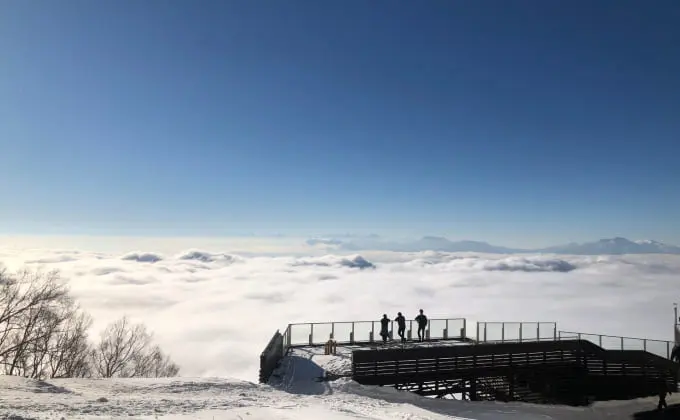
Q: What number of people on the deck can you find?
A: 3